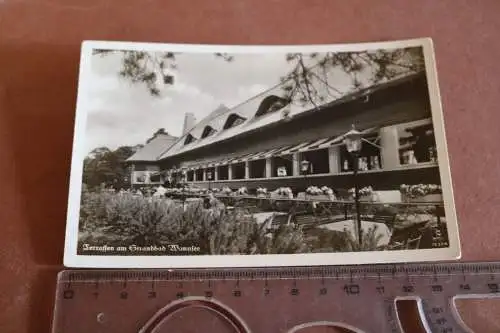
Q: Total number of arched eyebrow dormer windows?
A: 4